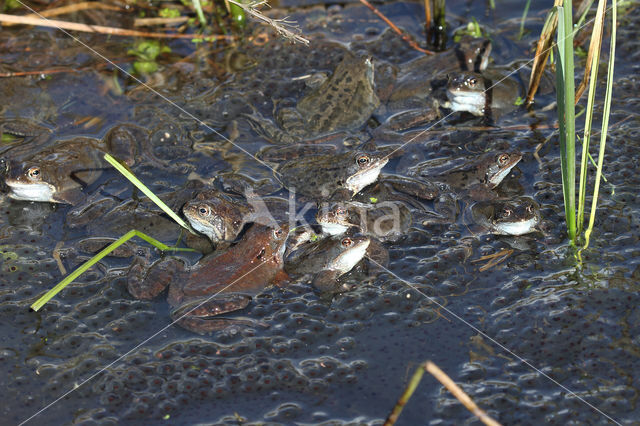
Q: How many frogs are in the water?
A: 11